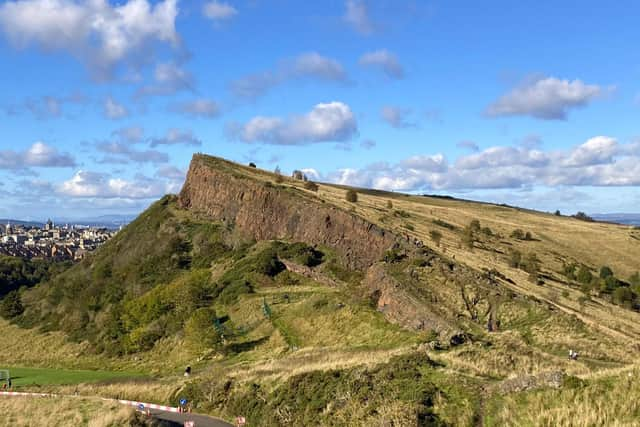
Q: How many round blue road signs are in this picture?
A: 2